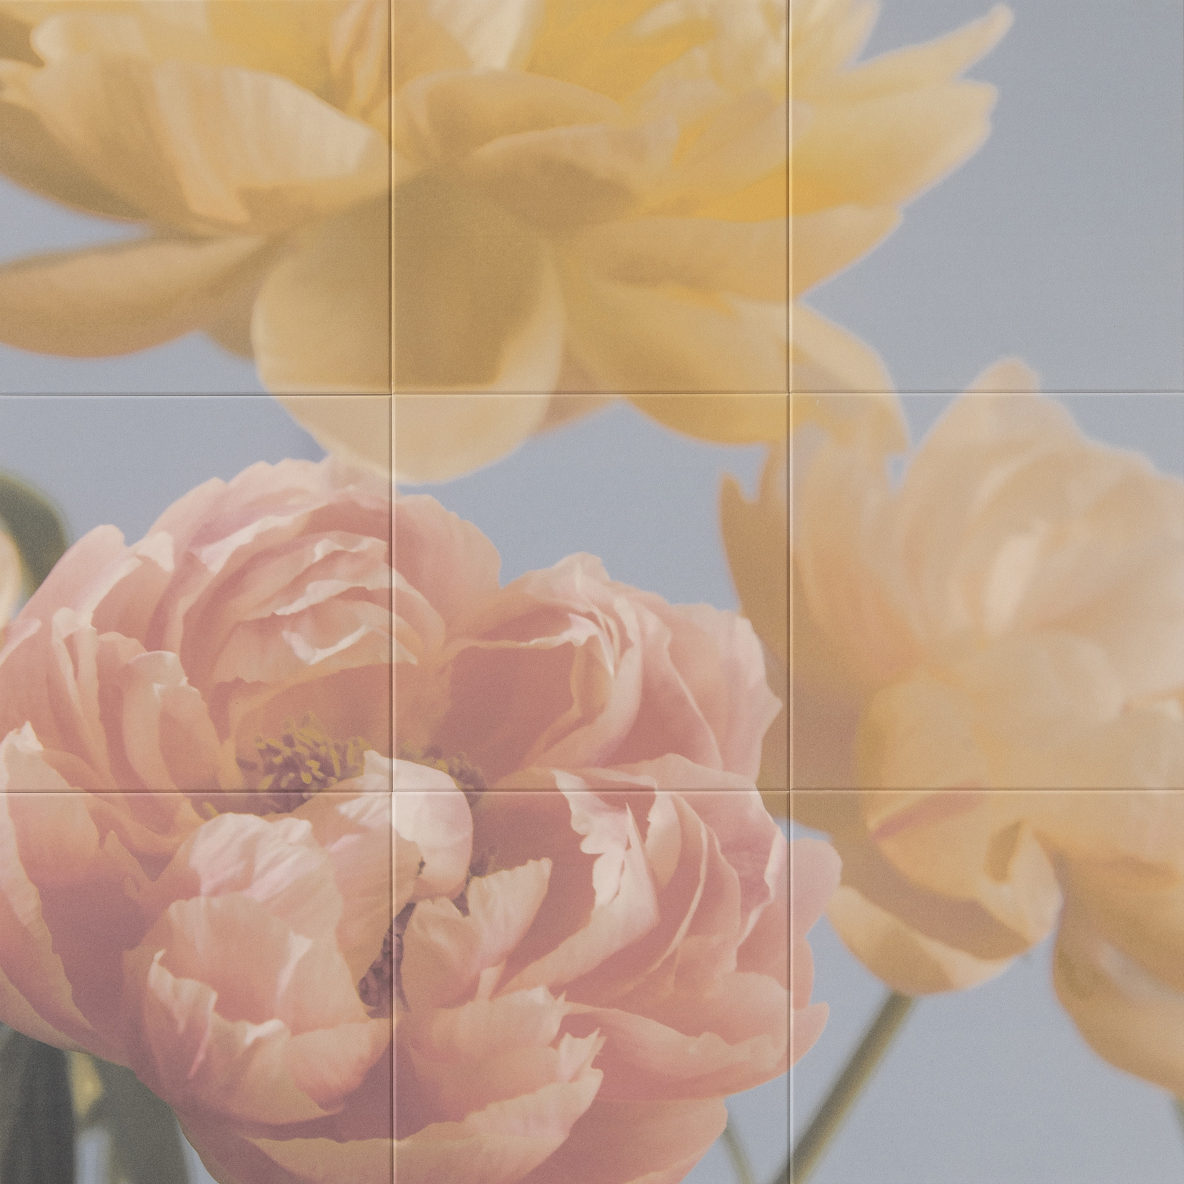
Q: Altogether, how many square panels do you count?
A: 9